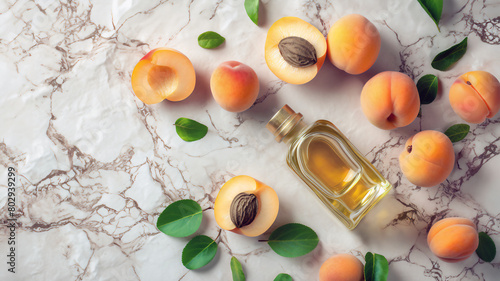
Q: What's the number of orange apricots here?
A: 10